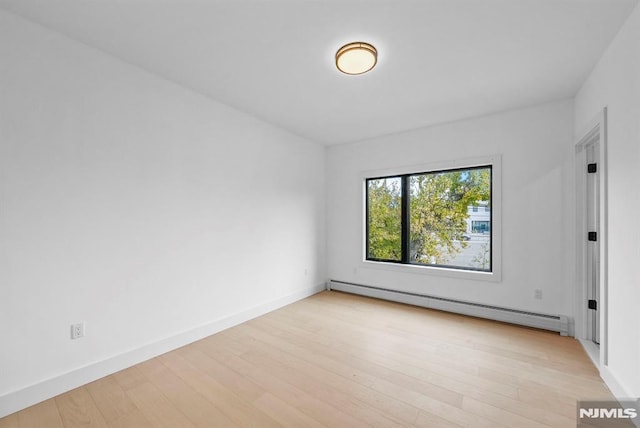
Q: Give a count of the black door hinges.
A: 3